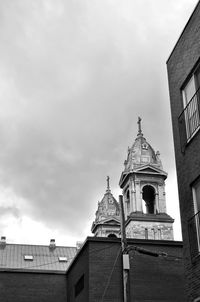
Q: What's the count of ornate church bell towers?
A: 2